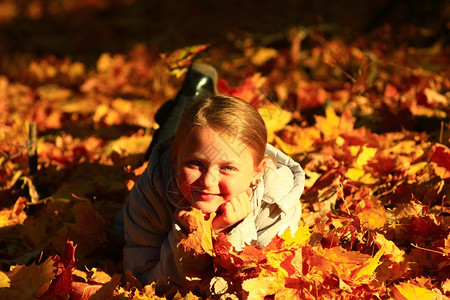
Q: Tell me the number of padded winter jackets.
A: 1